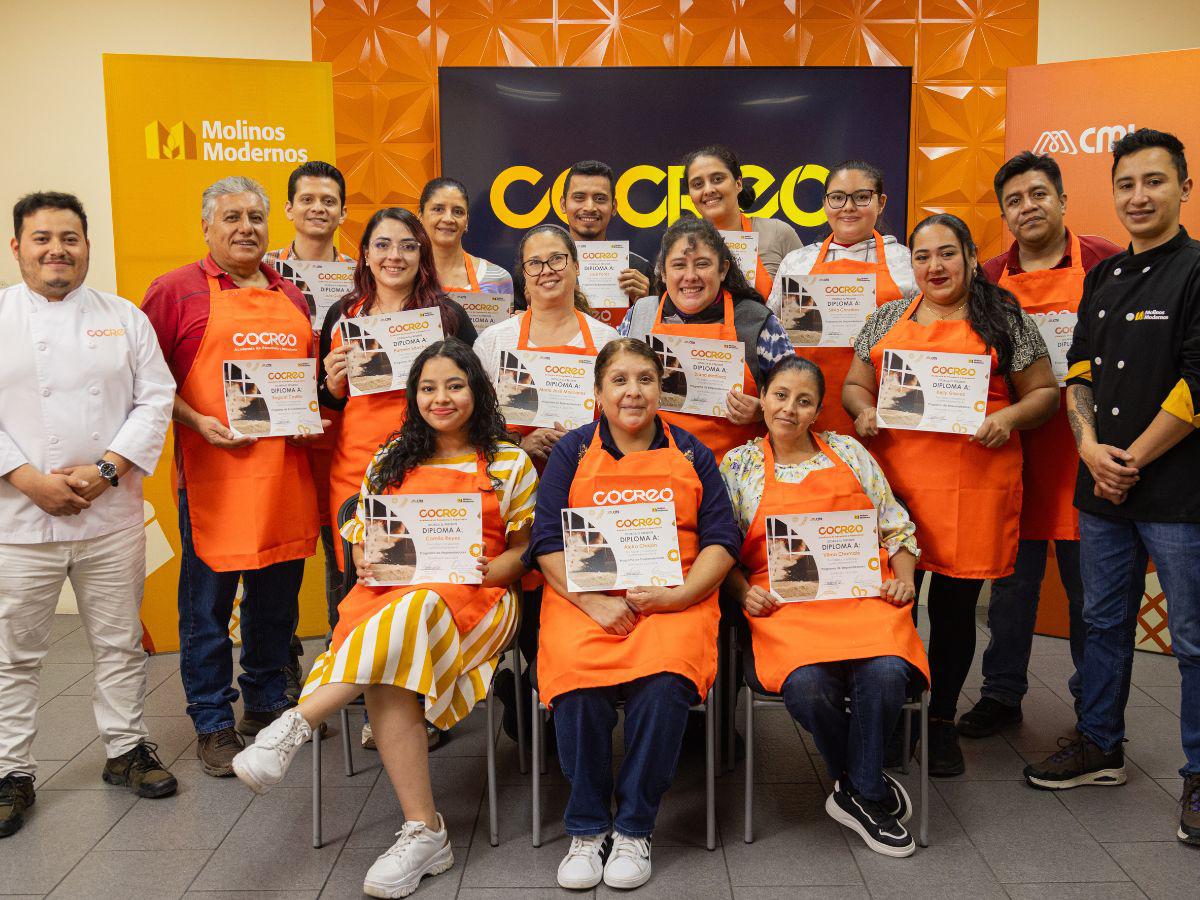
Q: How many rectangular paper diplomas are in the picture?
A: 14